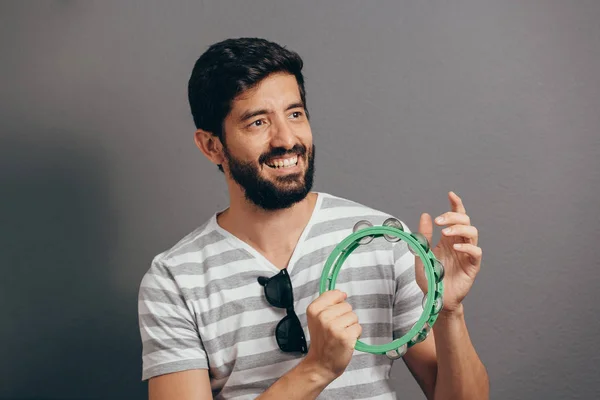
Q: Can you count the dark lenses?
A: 2